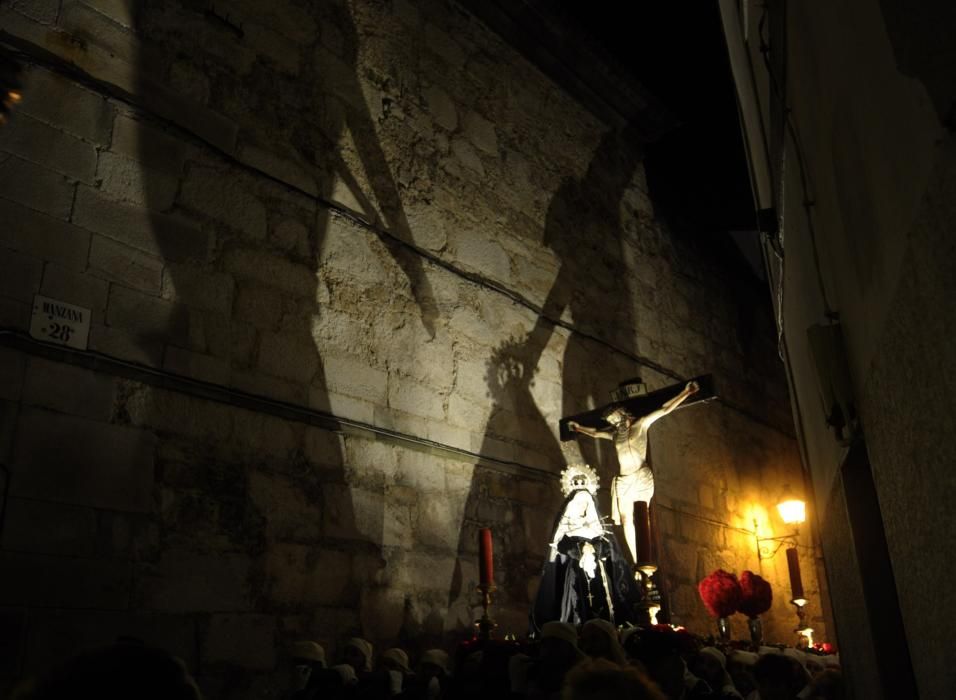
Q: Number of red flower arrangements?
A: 2